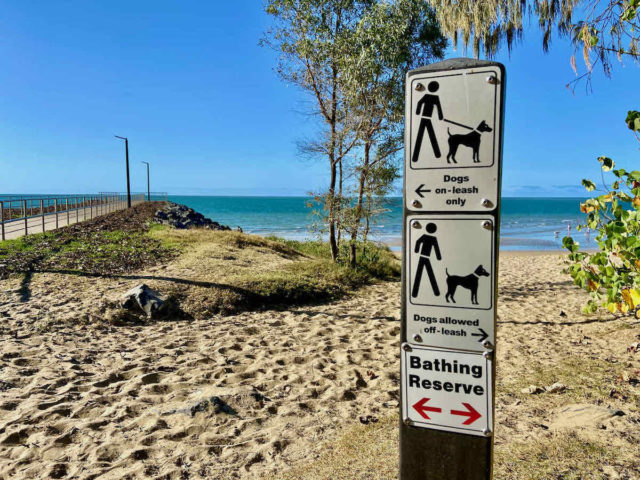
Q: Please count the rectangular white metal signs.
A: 3